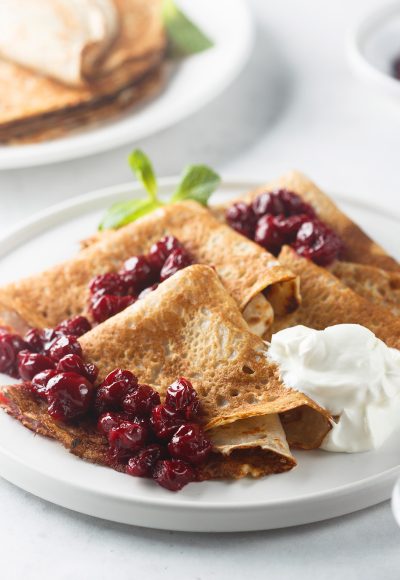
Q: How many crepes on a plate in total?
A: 4